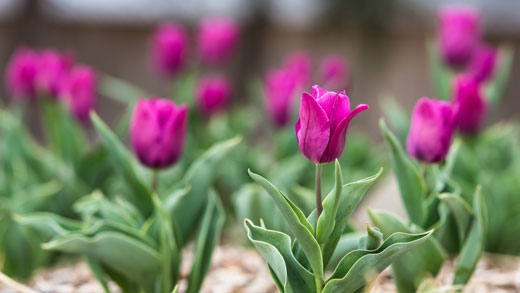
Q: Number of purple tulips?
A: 15